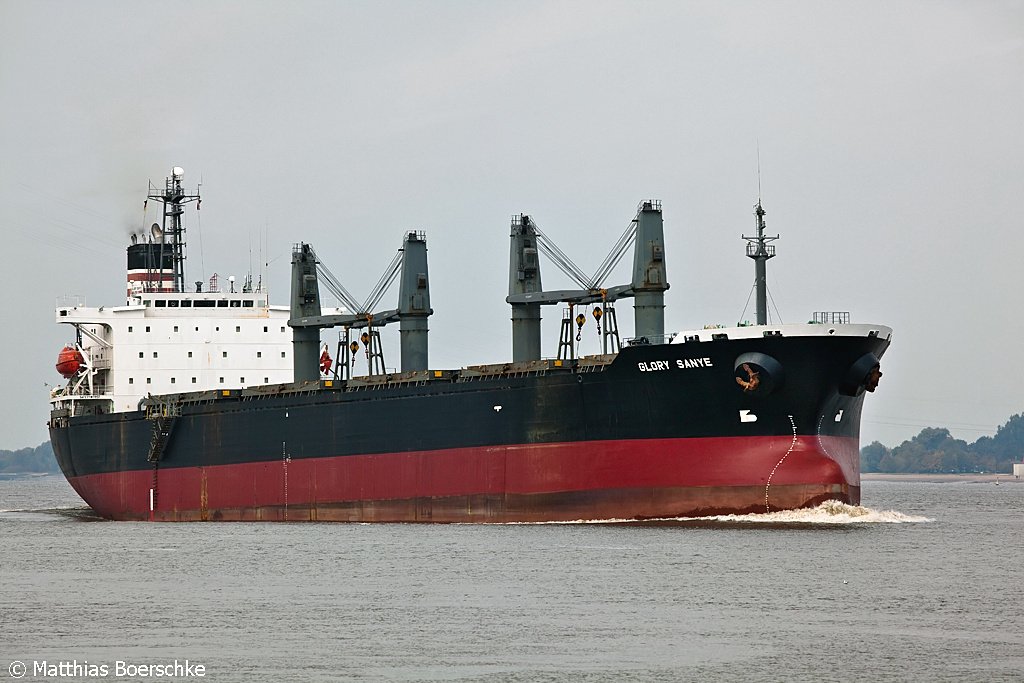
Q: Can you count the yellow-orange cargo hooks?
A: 4